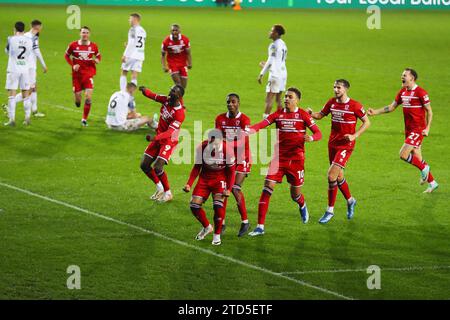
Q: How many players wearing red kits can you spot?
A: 8